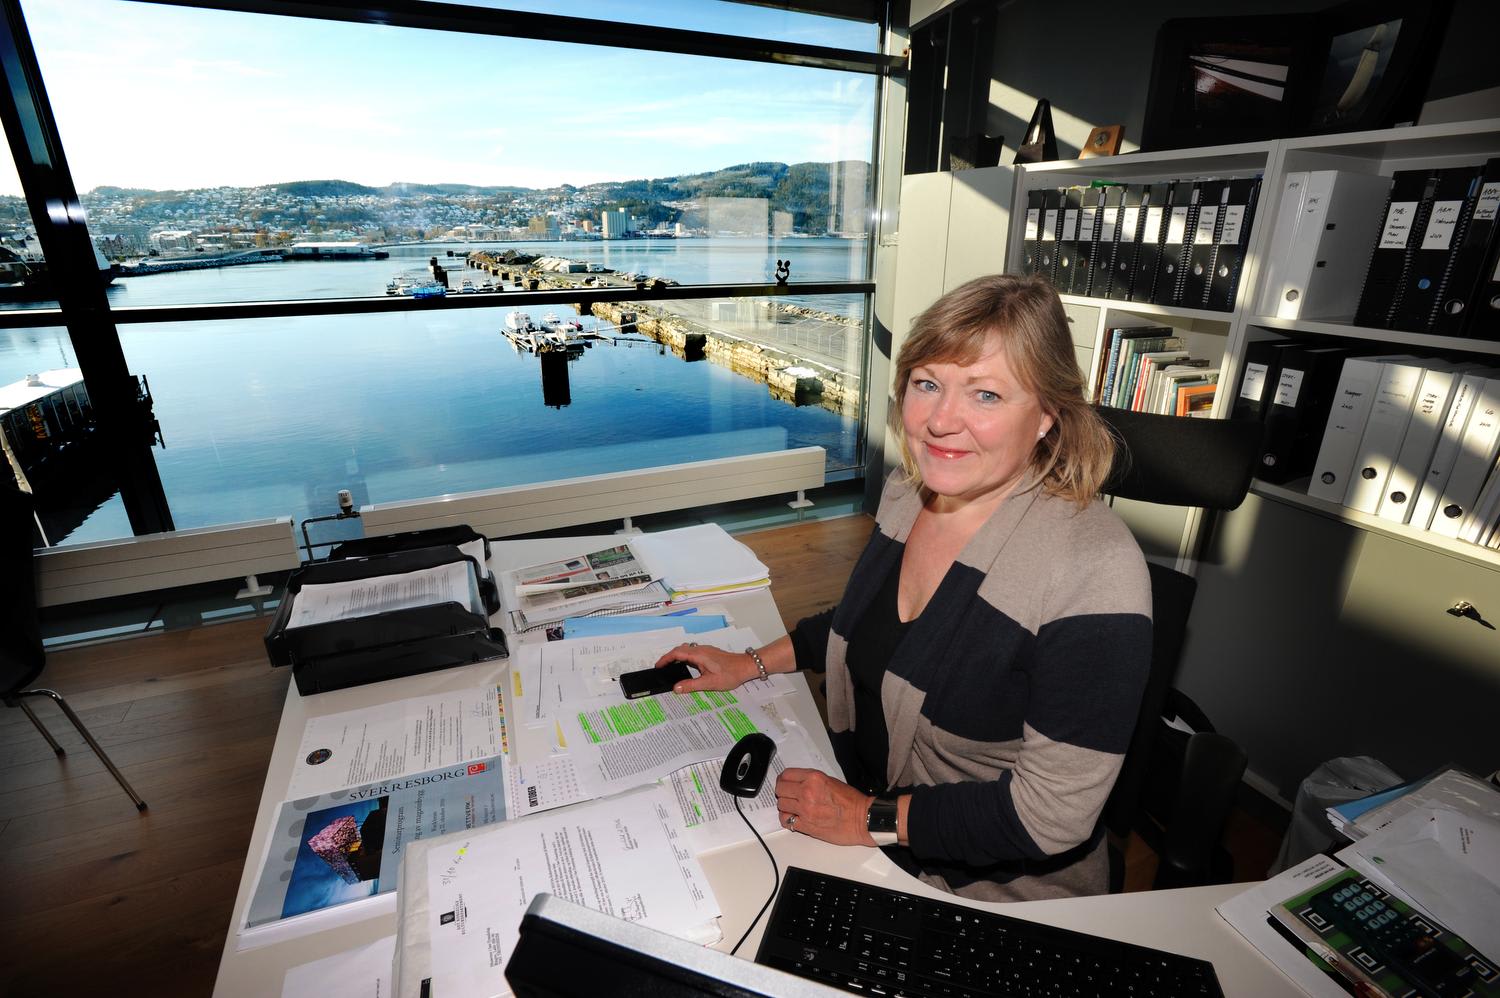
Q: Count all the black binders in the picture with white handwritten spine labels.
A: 15